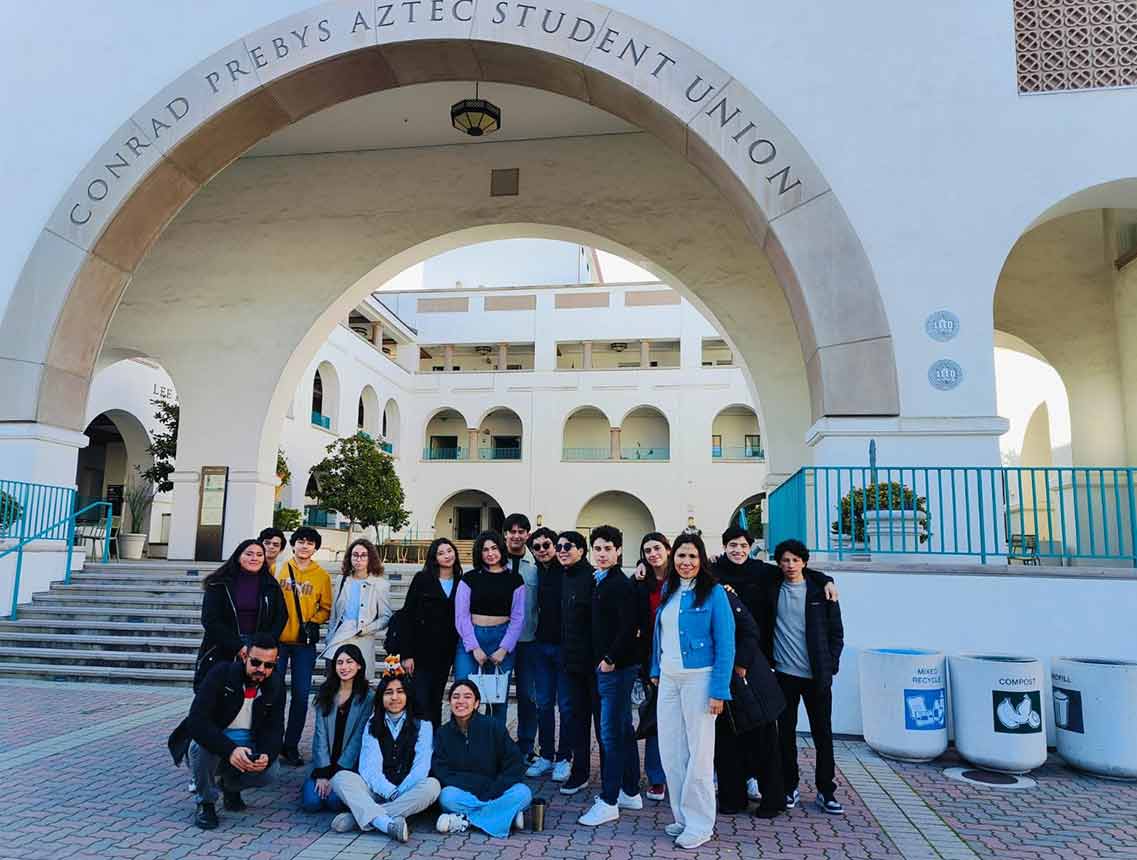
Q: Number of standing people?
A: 14